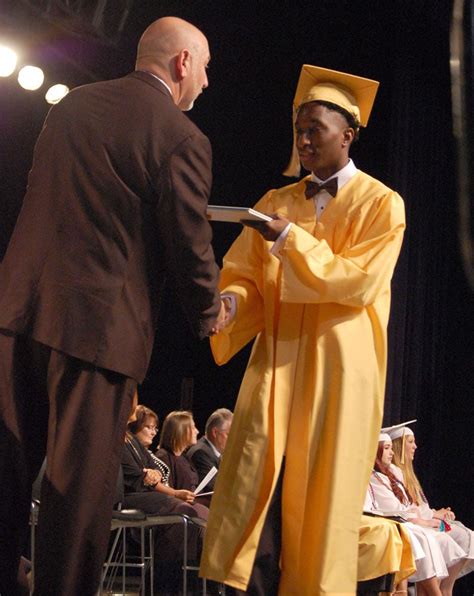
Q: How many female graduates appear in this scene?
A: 2